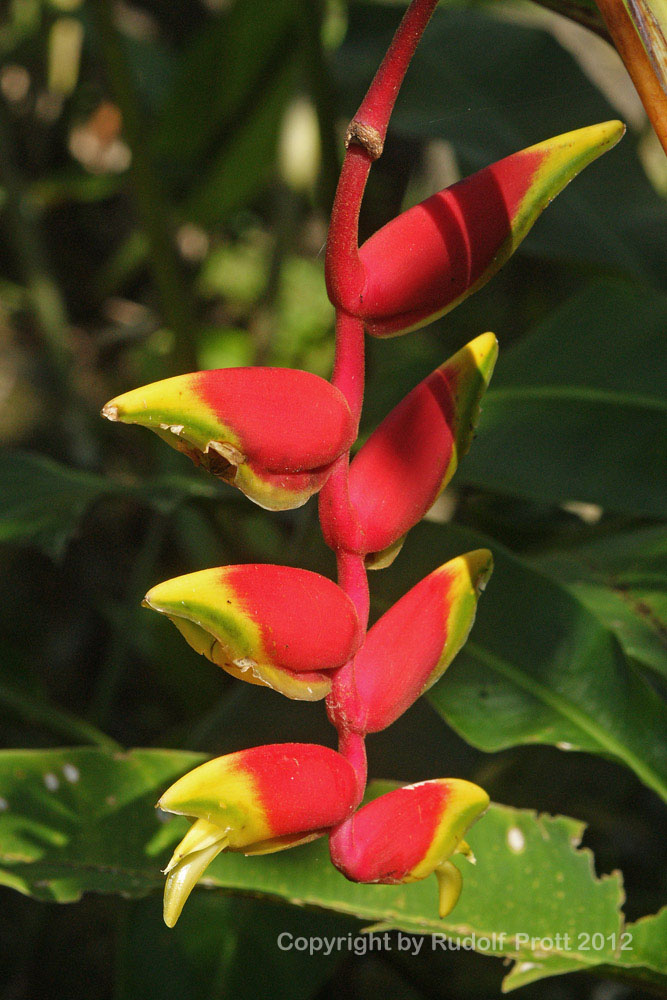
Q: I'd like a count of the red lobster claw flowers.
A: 7